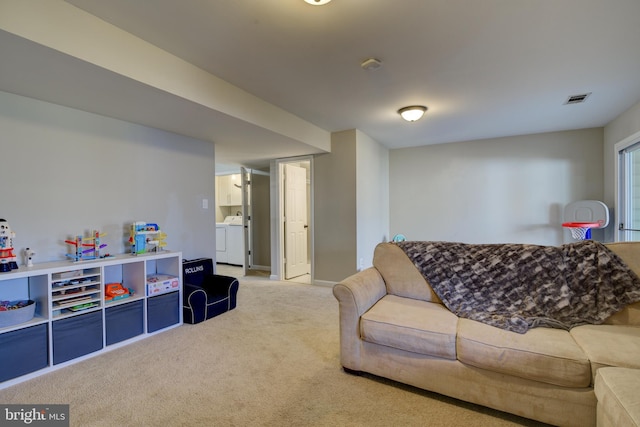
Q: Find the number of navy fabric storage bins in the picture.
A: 4